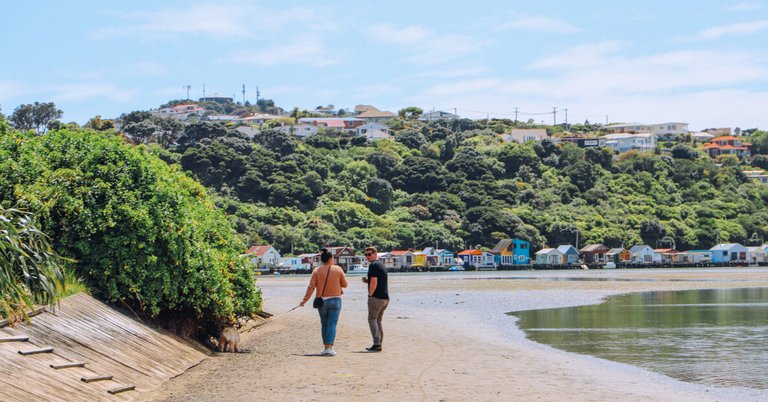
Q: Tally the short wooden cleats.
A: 5